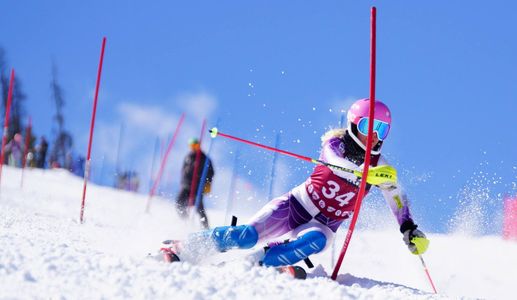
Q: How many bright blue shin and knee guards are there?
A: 2